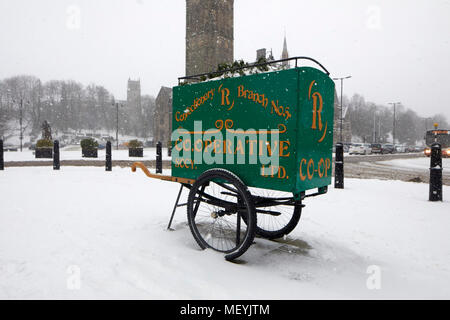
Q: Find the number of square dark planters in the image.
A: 3